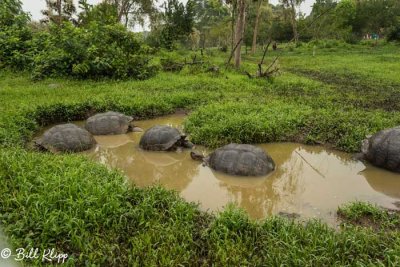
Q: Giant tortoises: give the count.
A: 5